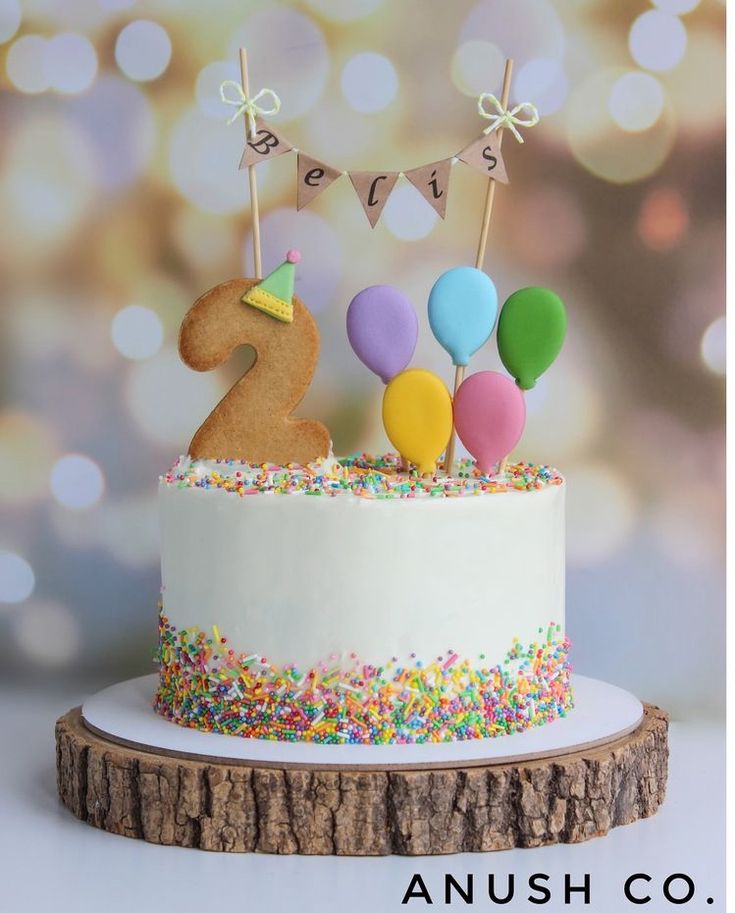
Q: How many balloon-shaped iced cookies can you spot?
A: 5